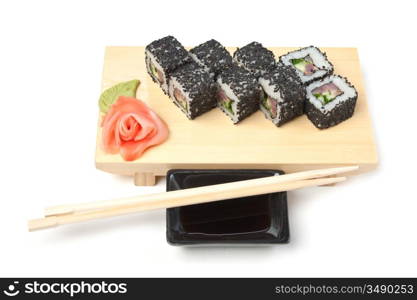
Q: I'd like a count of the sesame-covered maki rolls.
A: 8